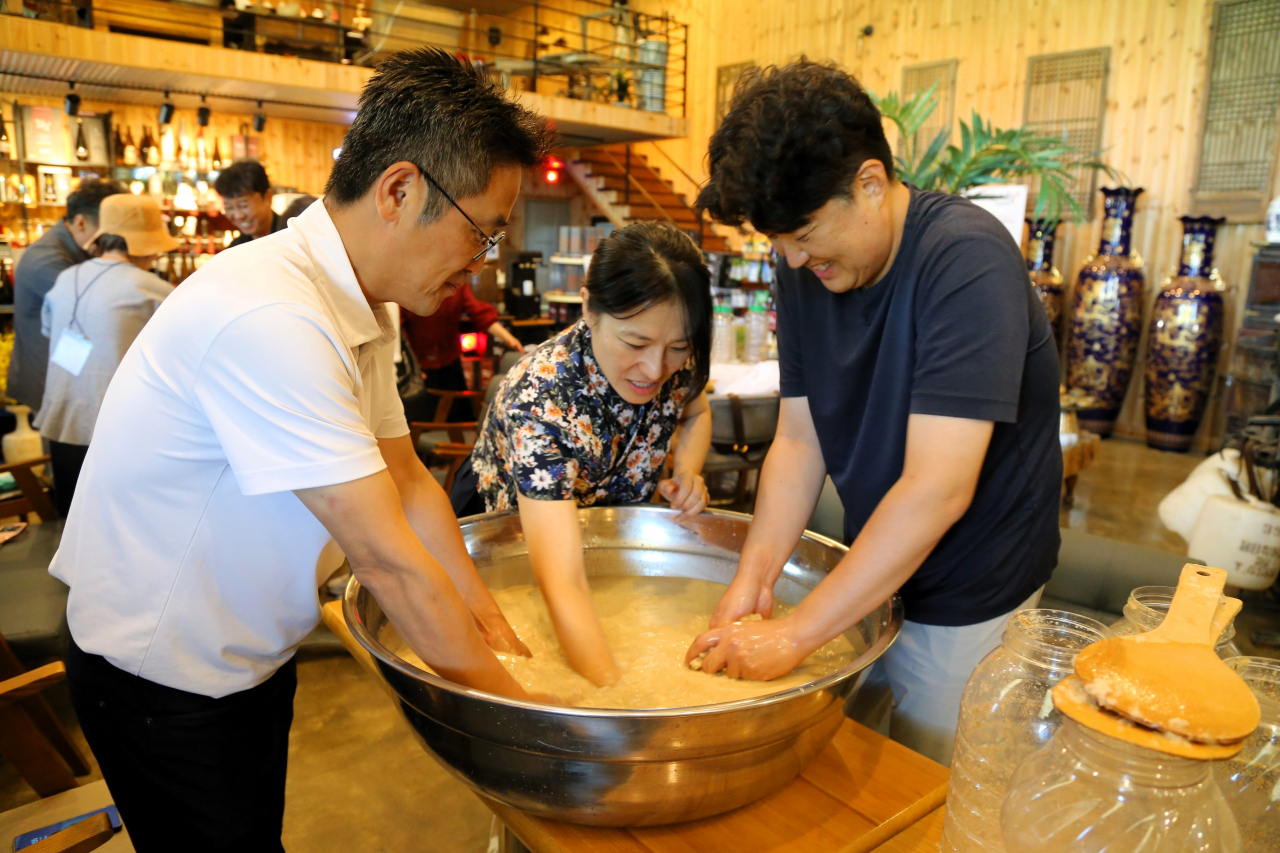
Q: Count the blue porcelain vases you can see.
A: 3